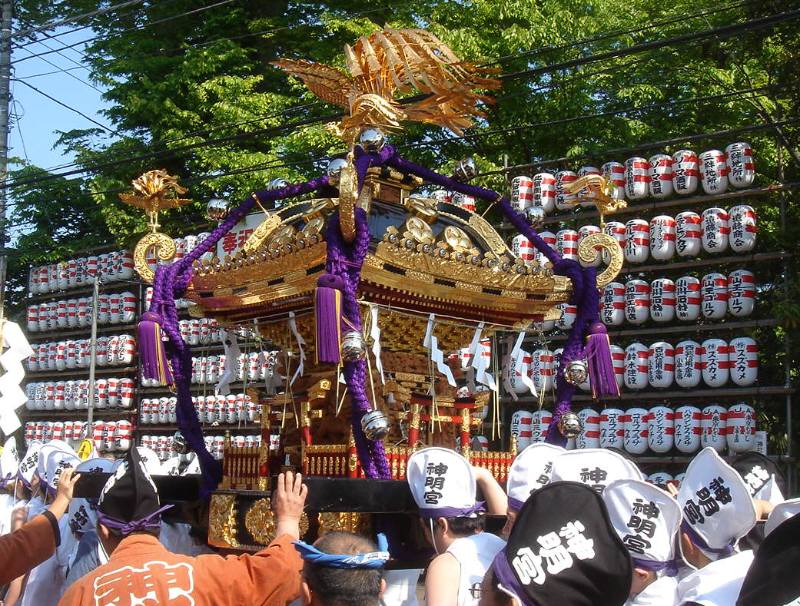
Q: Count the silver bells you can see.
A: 11